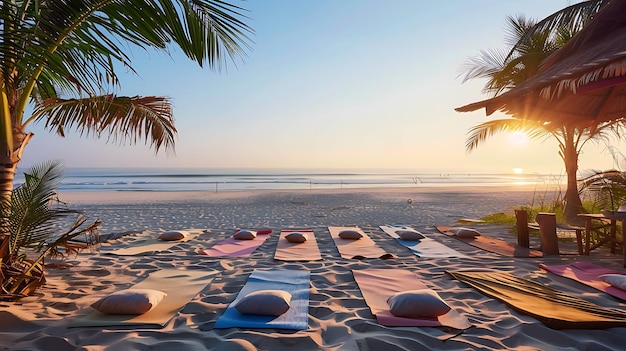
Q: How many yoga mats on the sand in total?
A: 11